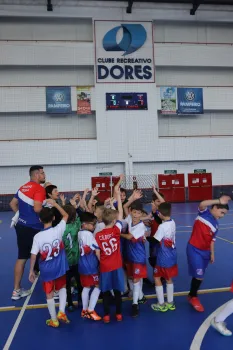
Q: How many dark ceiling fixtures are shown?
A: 3